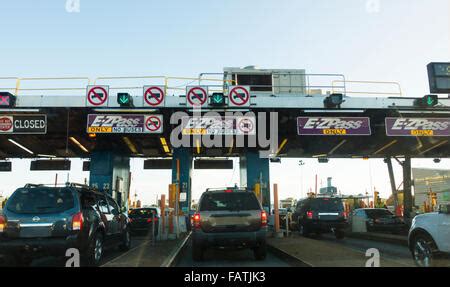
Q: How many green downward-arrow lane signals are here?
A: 3